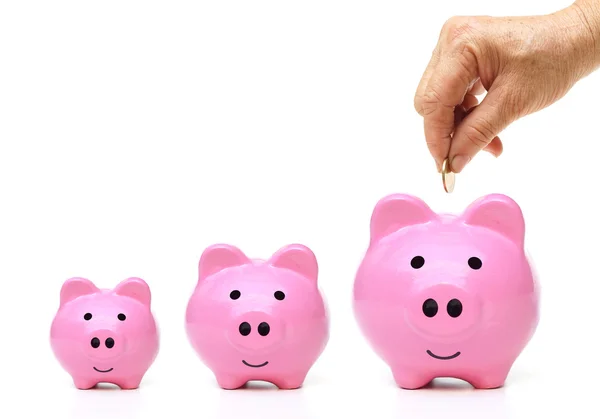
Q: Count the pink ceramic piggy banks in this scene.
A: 3